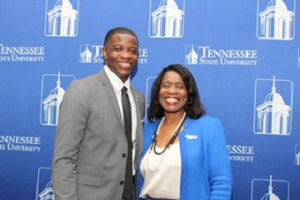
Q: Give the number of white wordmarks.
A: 5